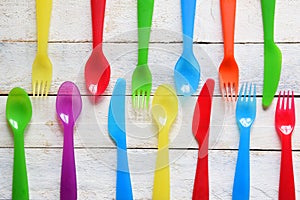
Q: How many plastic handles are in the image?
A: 13